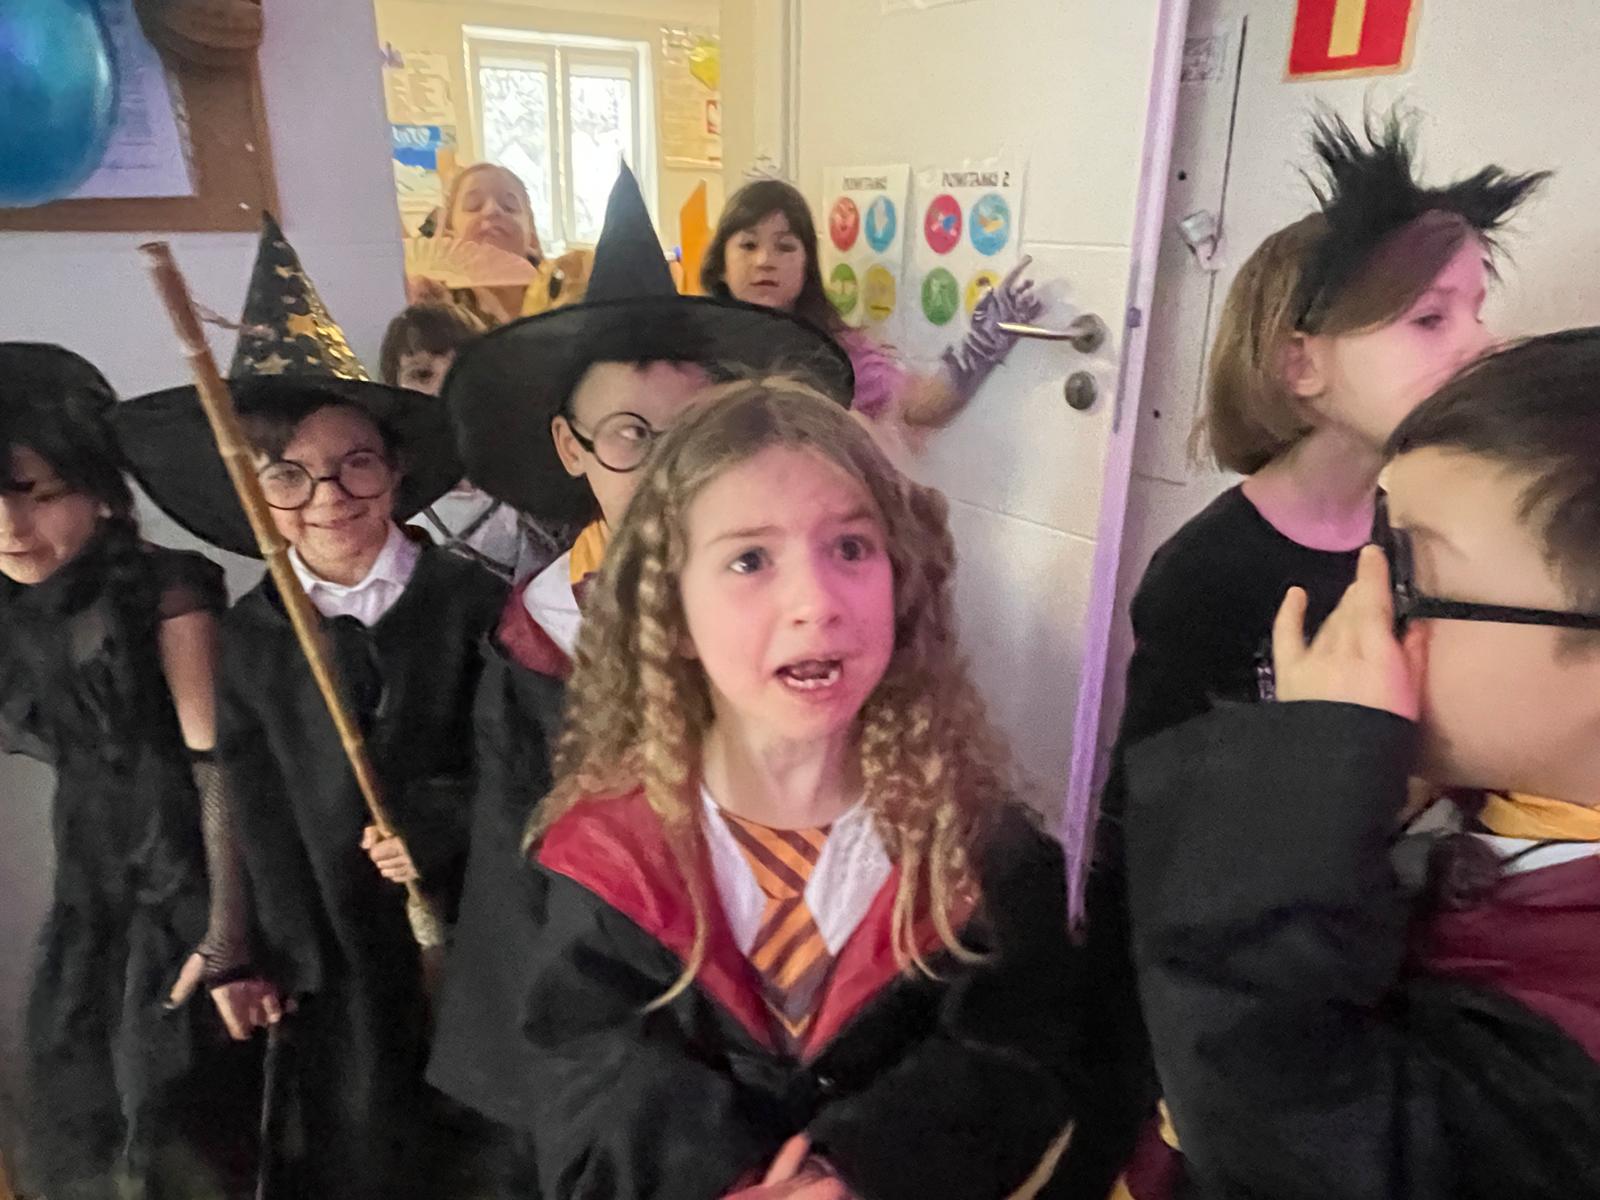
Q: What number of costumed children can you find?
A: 9